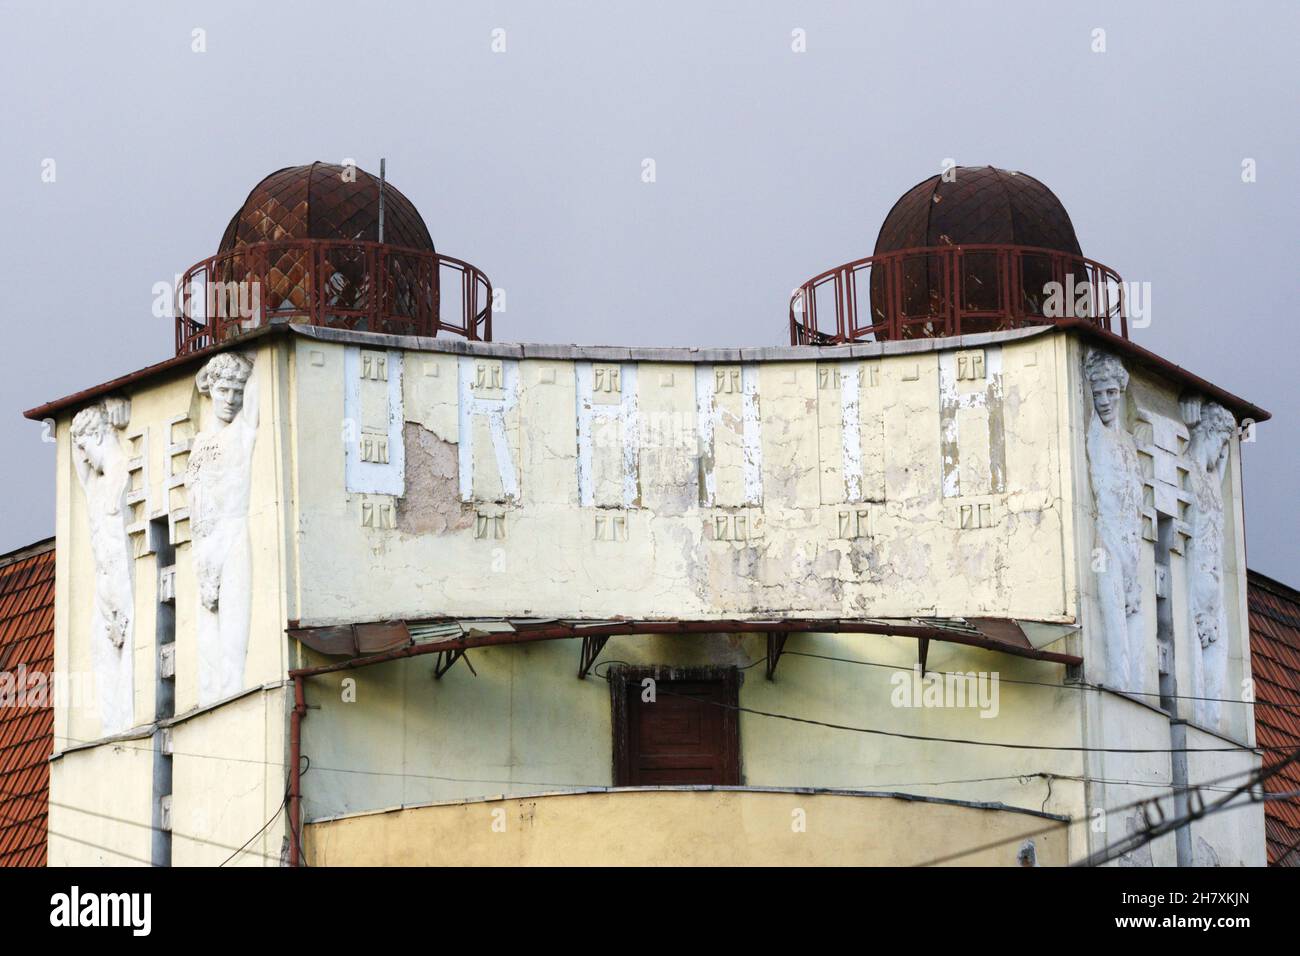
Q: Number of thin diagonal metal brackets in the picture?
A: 4